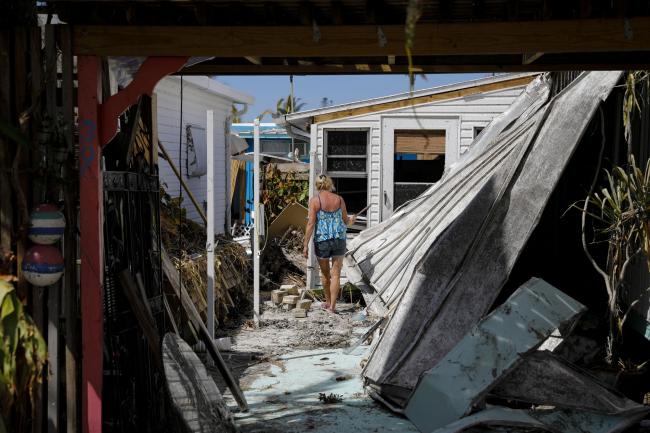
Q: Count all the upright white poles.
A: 3